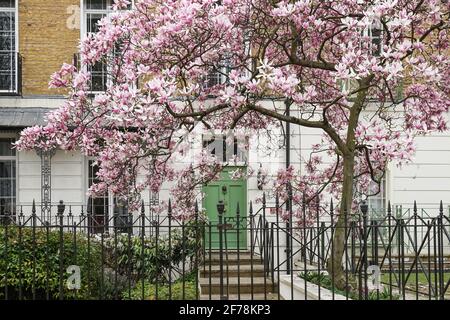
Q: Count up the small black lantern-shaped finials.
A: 3